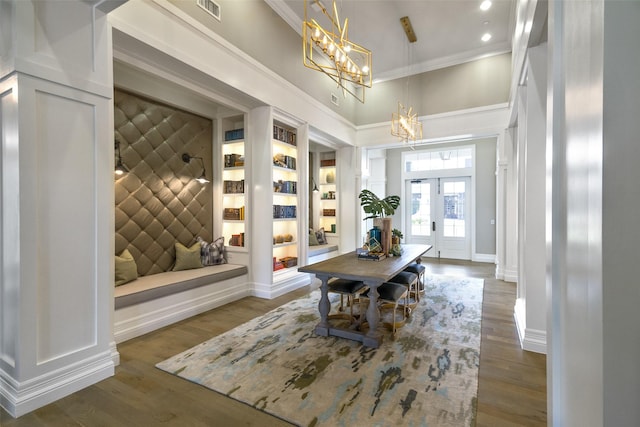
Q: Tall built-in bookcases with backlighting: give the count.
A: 3